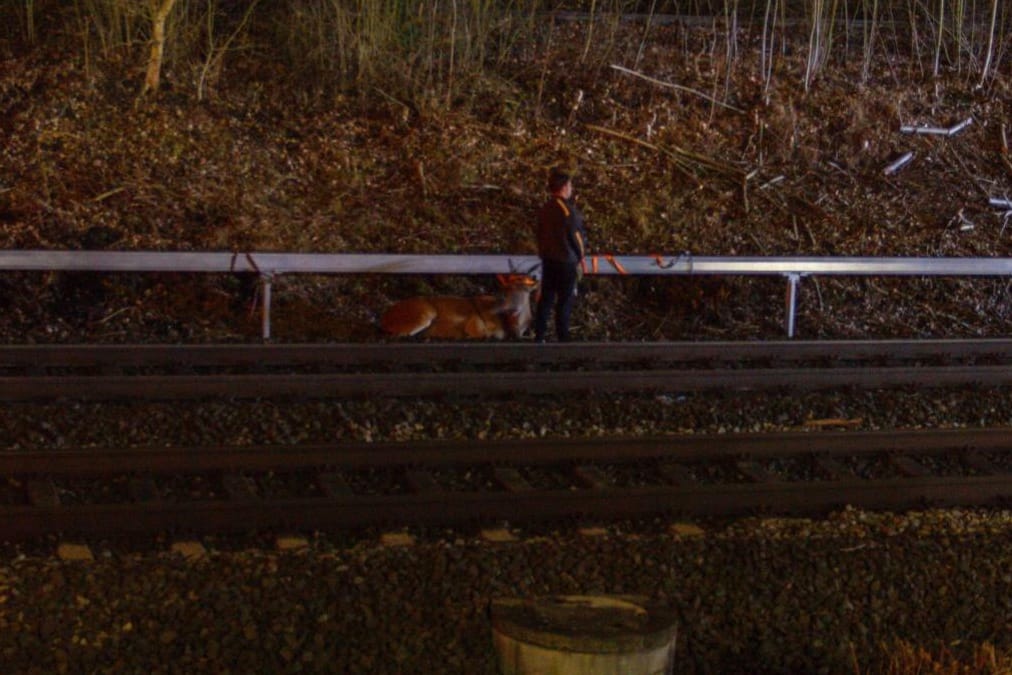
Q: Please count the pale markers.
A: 7